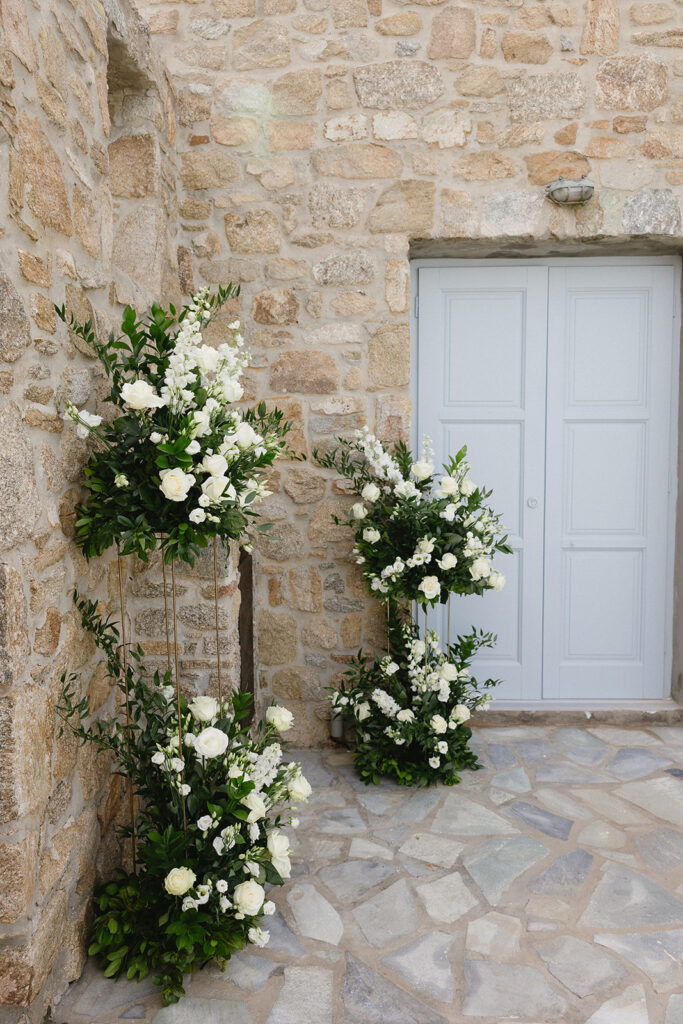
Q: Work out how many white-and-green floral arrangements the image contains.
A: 4